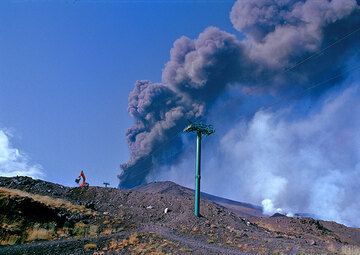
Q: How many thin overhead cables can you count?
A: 2